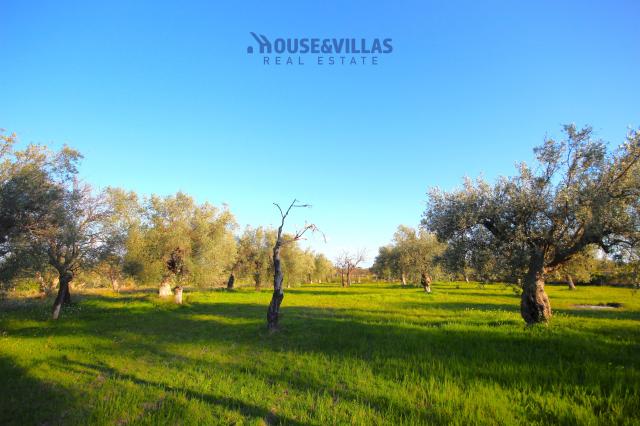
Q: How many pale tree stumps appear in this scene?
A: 2